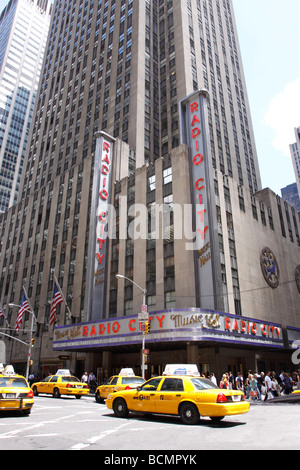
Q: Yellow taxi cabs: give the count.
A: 4